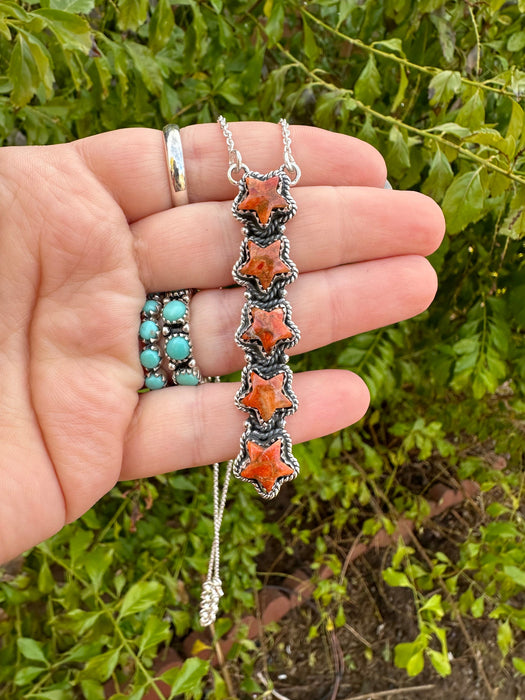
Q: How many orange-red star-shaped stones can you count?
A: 5